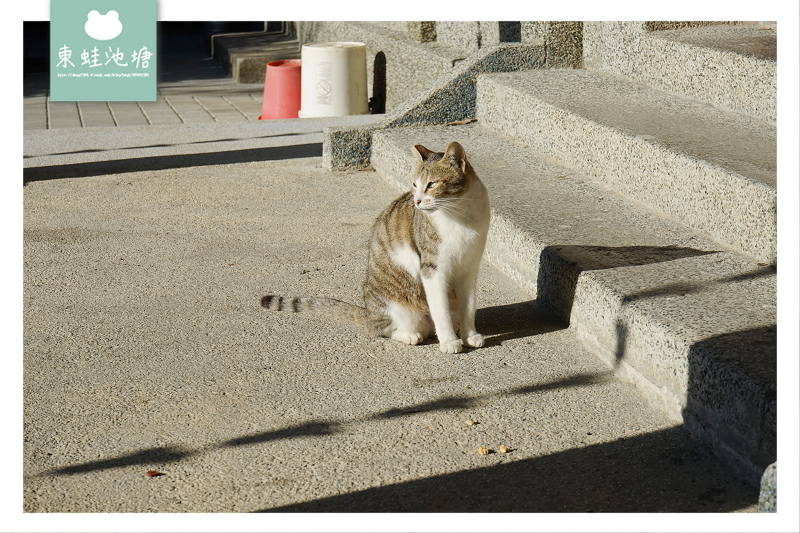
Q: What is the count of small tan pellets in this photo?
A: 3